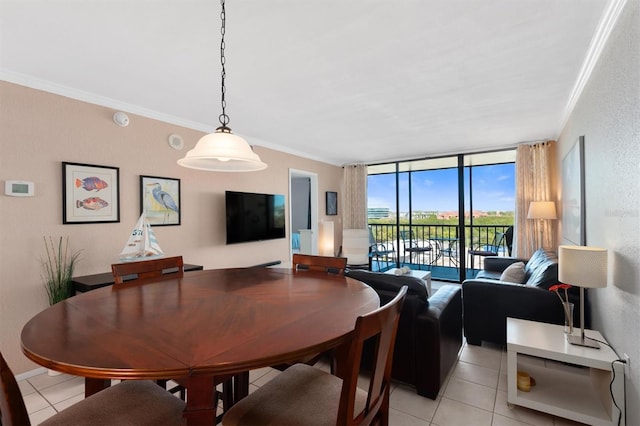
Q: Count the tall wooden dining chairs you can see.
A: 4